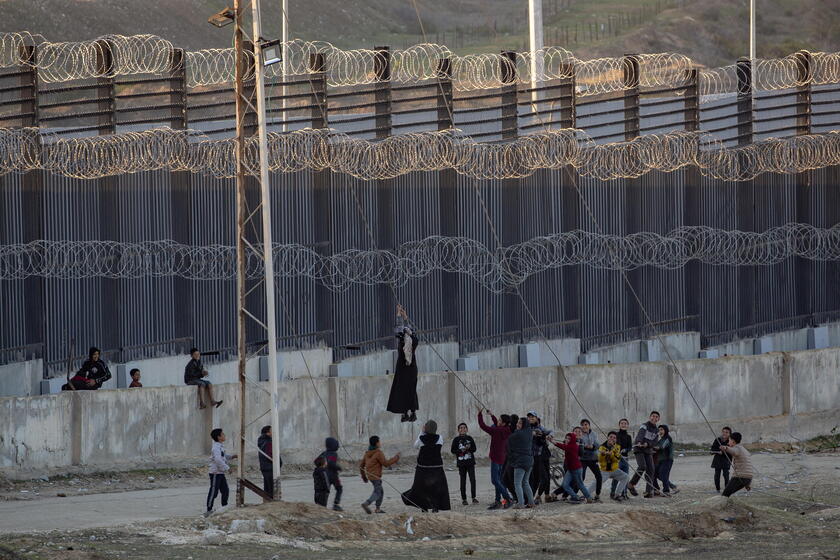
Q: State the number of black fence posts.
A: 13